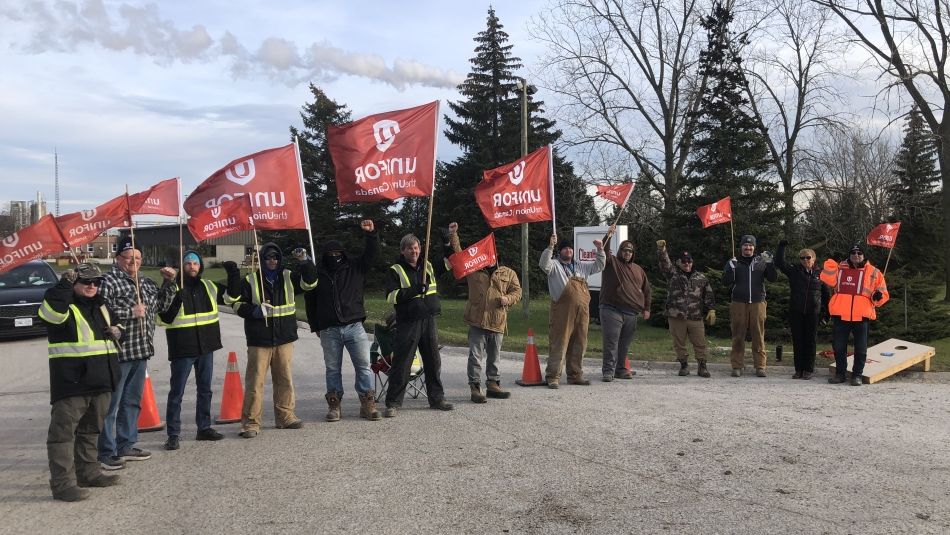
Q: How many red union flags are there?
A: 11